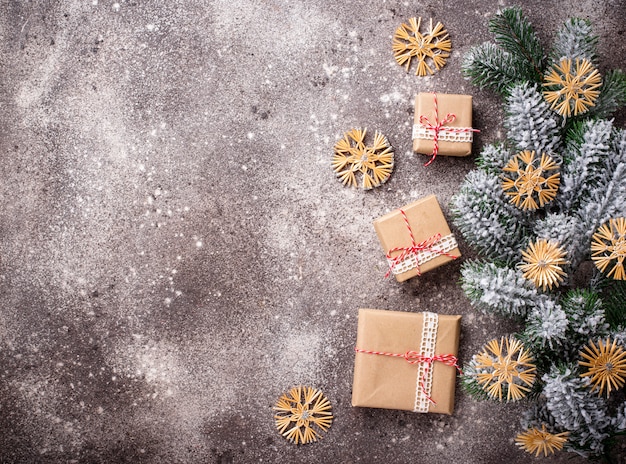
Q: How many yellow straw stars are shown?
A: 10